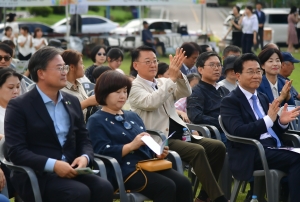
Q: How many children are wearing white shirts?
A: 3